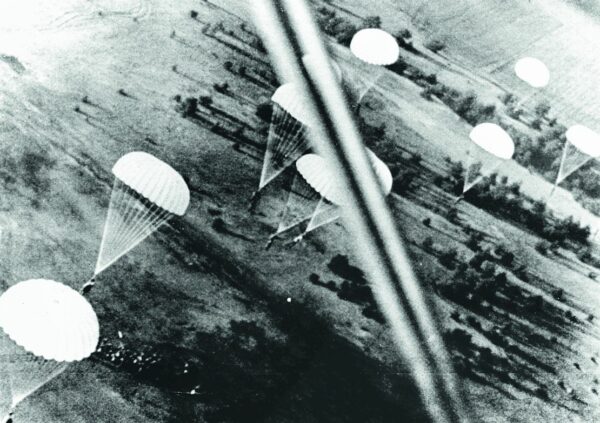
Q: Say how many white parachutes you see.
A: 9